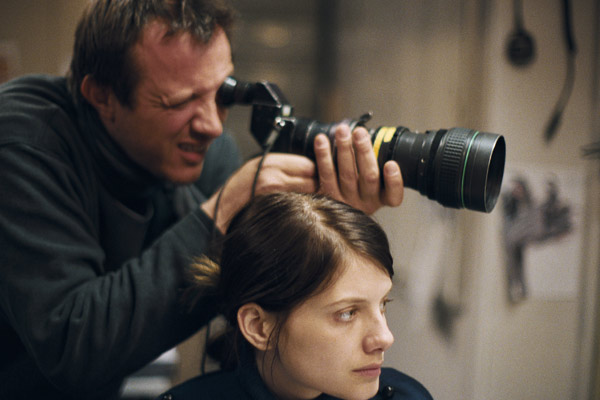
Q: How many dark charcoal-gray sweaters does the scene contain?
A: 1